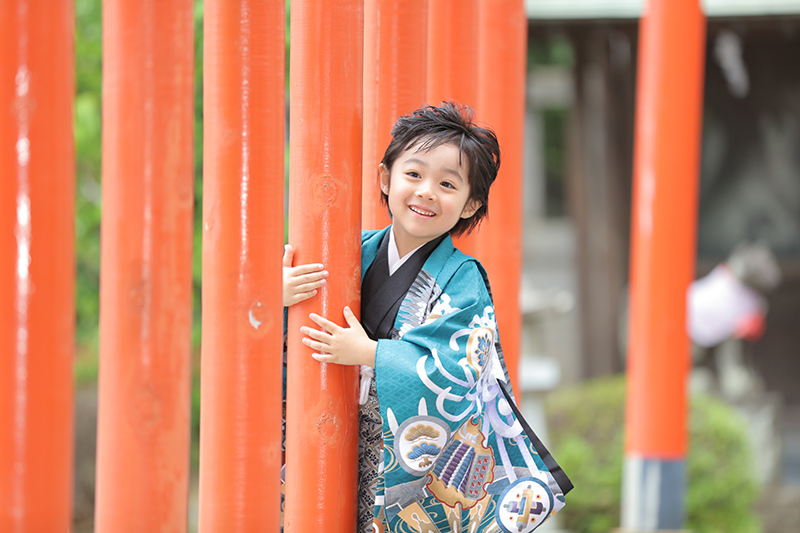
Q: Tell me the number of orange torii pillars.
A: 8